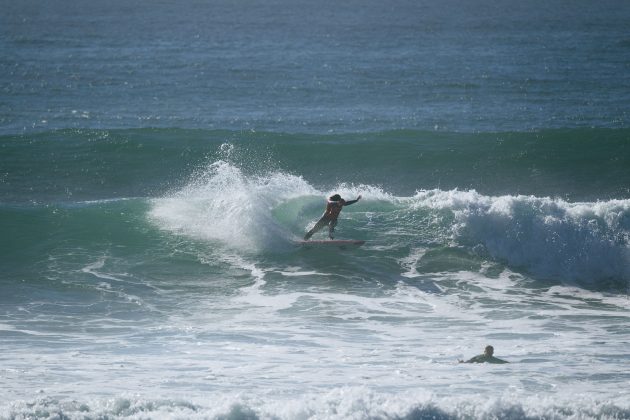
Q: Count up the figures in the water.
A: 2